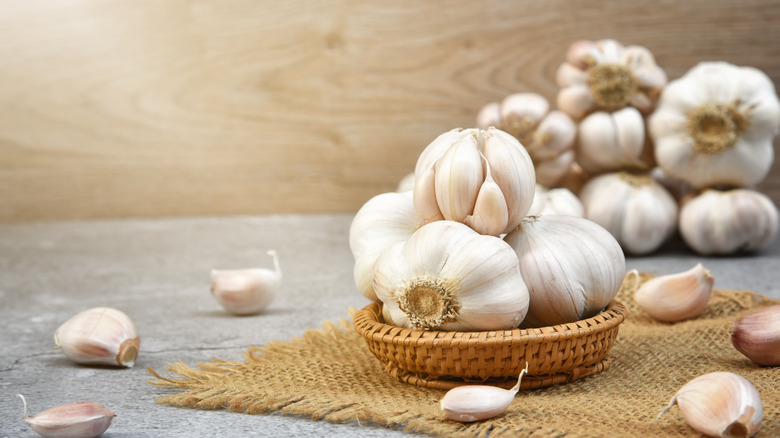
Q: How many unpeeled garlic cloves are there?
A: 7